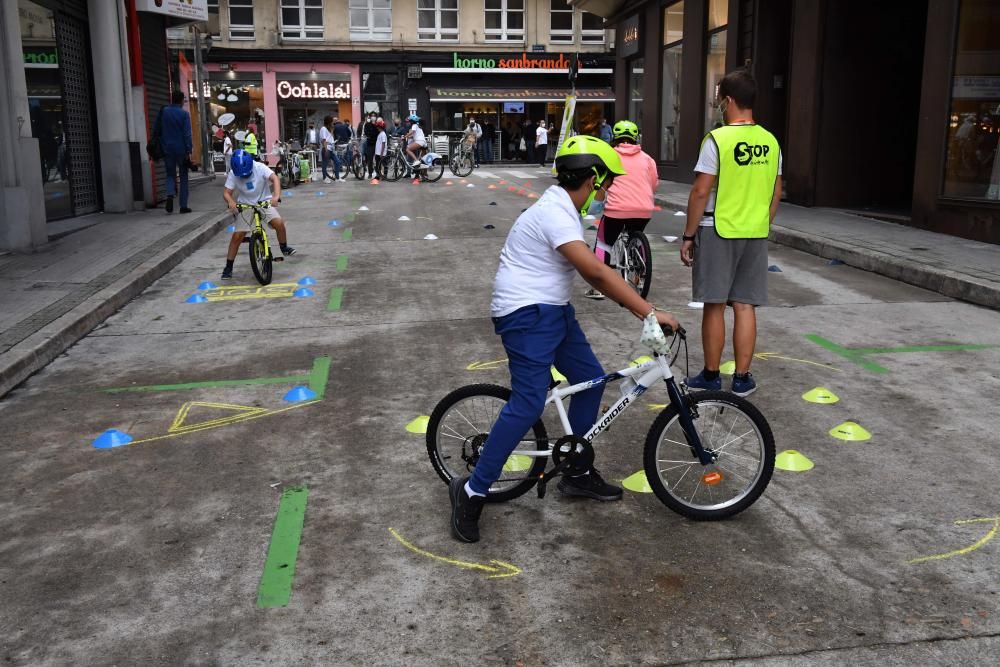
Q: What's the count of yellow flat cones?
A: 9